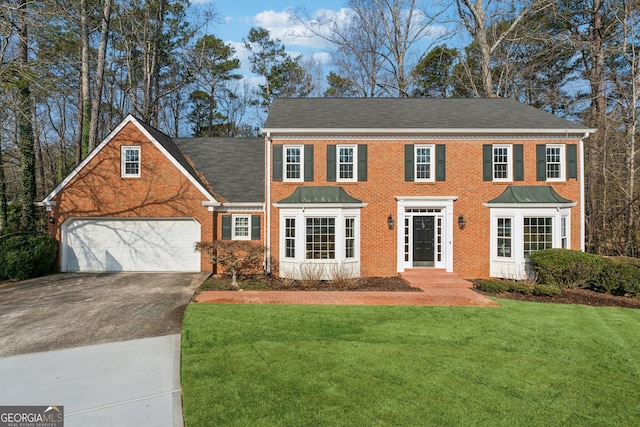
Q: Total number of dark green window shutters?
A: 12